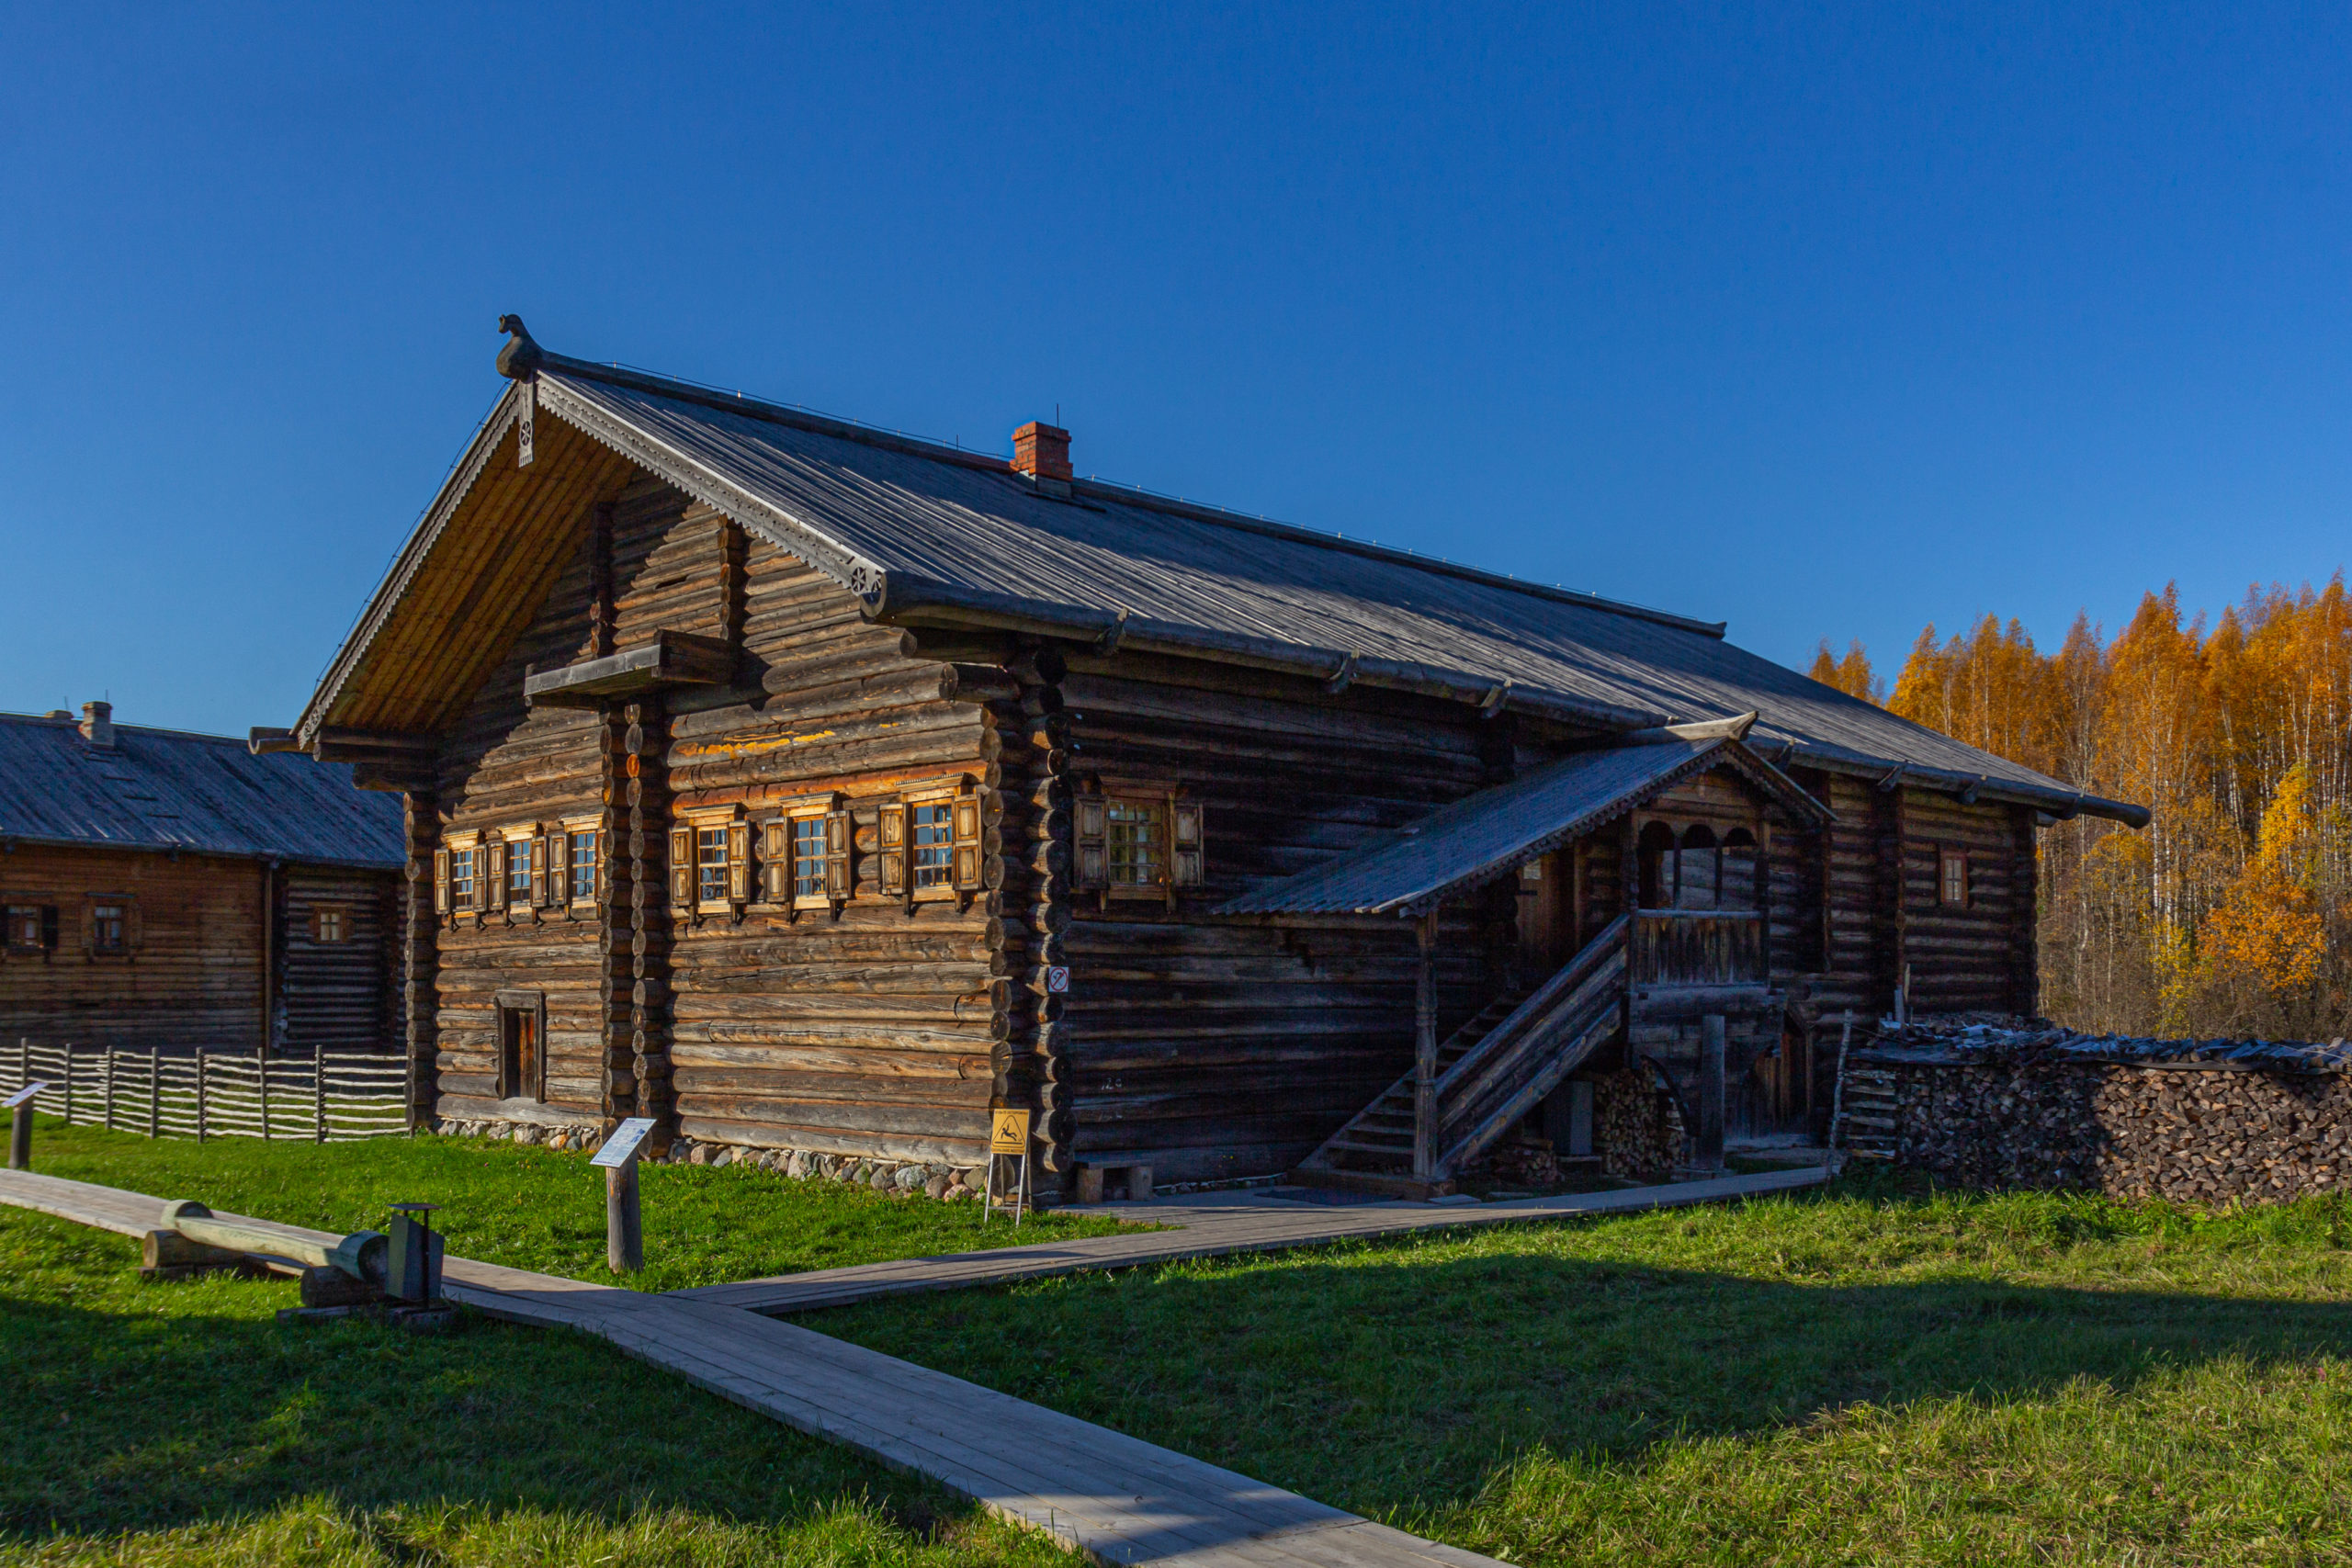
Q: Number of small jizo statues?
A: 0